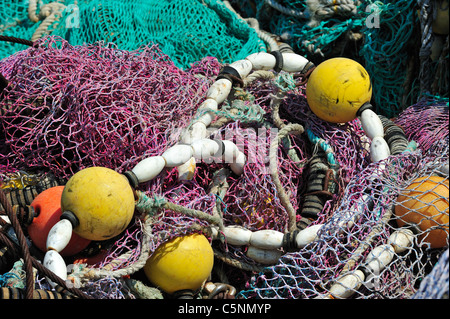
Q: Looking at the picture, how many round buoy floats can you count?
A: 5